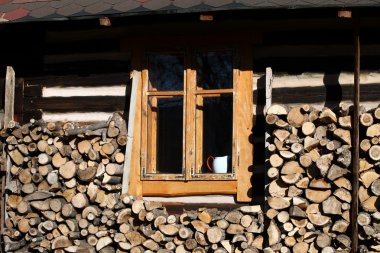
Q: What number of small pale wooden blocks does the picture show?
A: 3